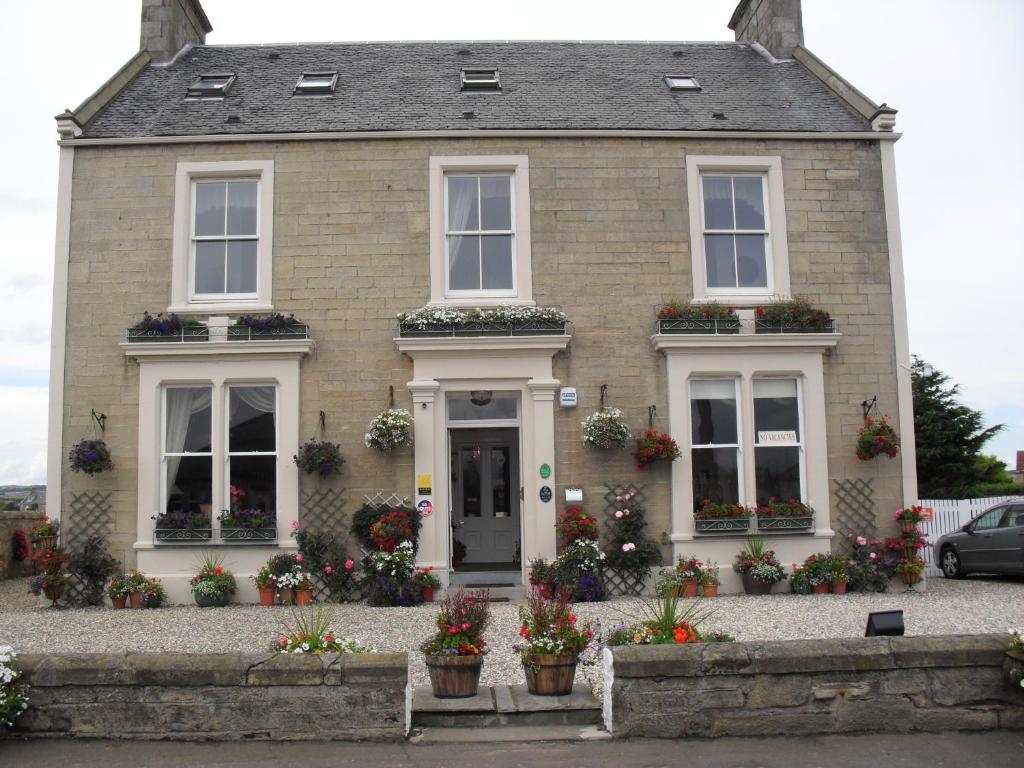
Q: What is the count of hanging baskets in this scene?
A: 6